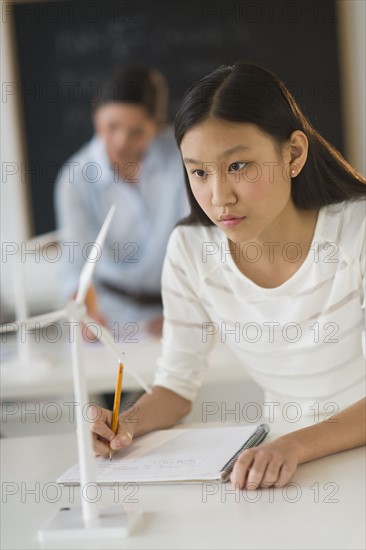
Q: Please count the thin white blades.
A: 3